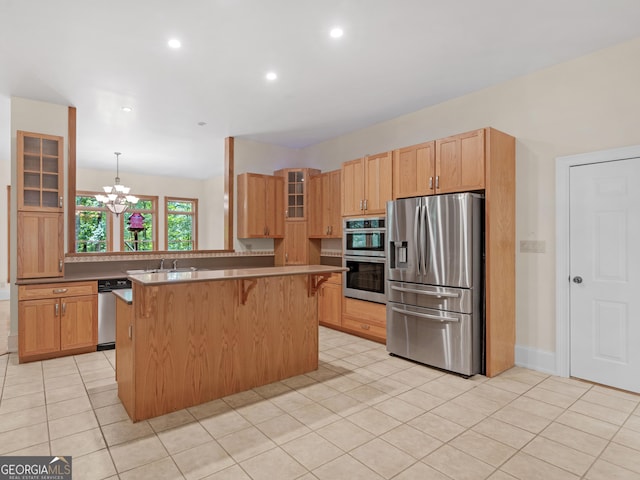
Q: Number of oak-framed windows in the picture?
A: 3